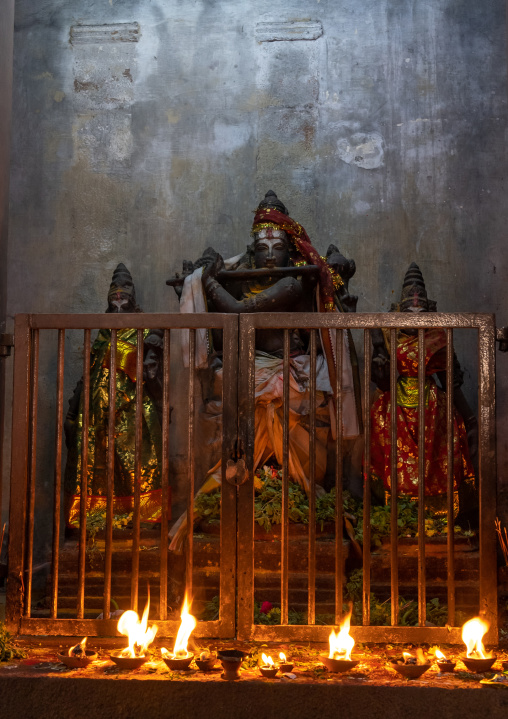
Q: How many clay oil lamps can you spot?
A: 11